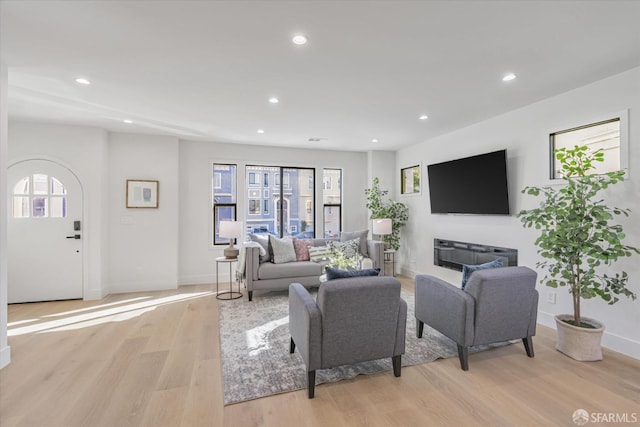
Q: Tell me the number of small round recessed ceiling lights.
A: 8